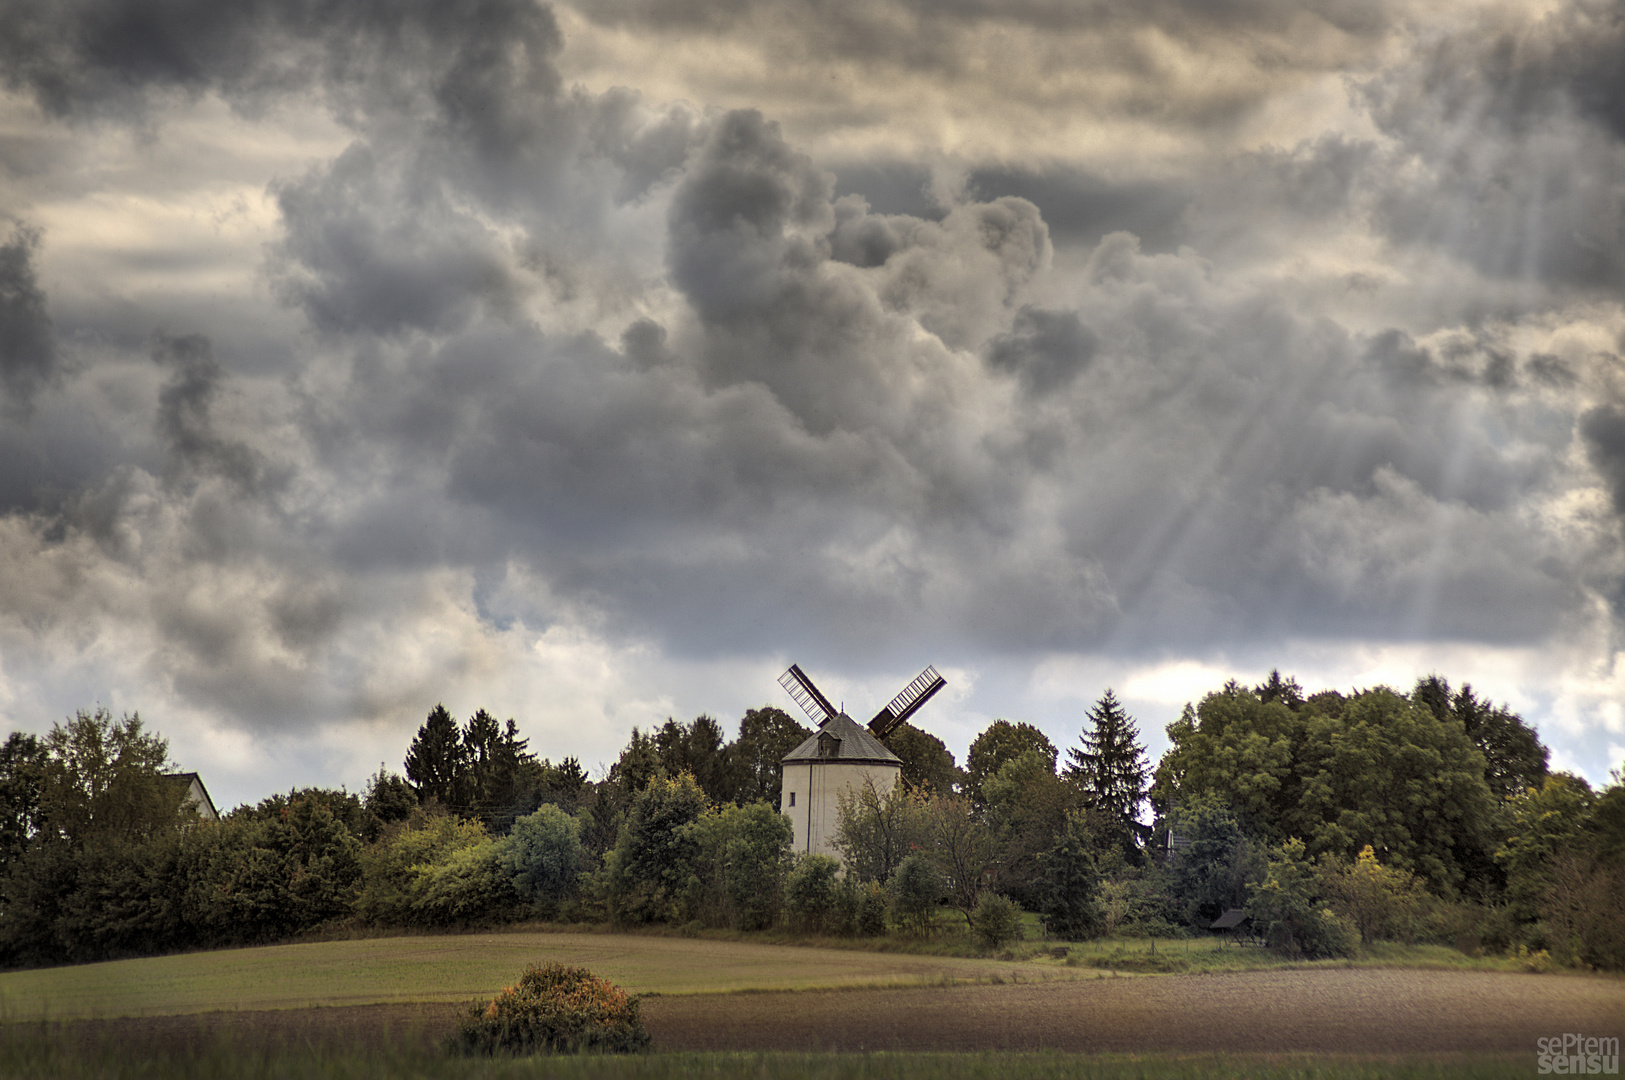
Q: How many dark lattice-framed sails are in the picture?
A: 2